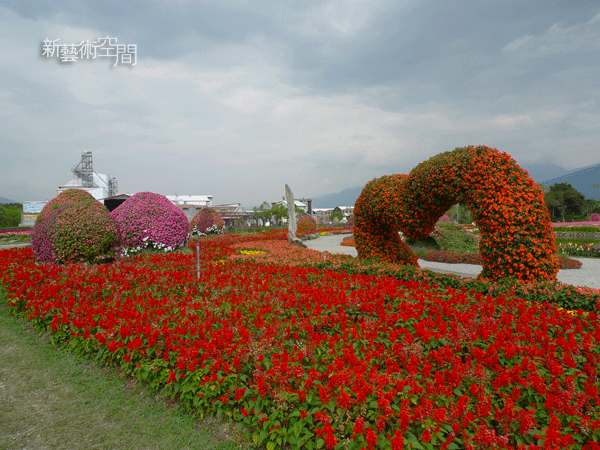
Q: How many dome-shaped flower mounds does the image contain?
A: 4